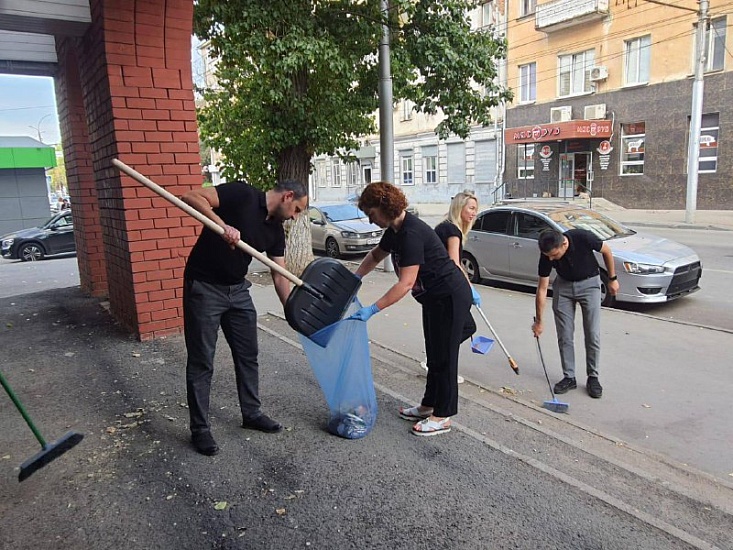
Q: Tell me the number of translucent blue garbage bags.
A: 1